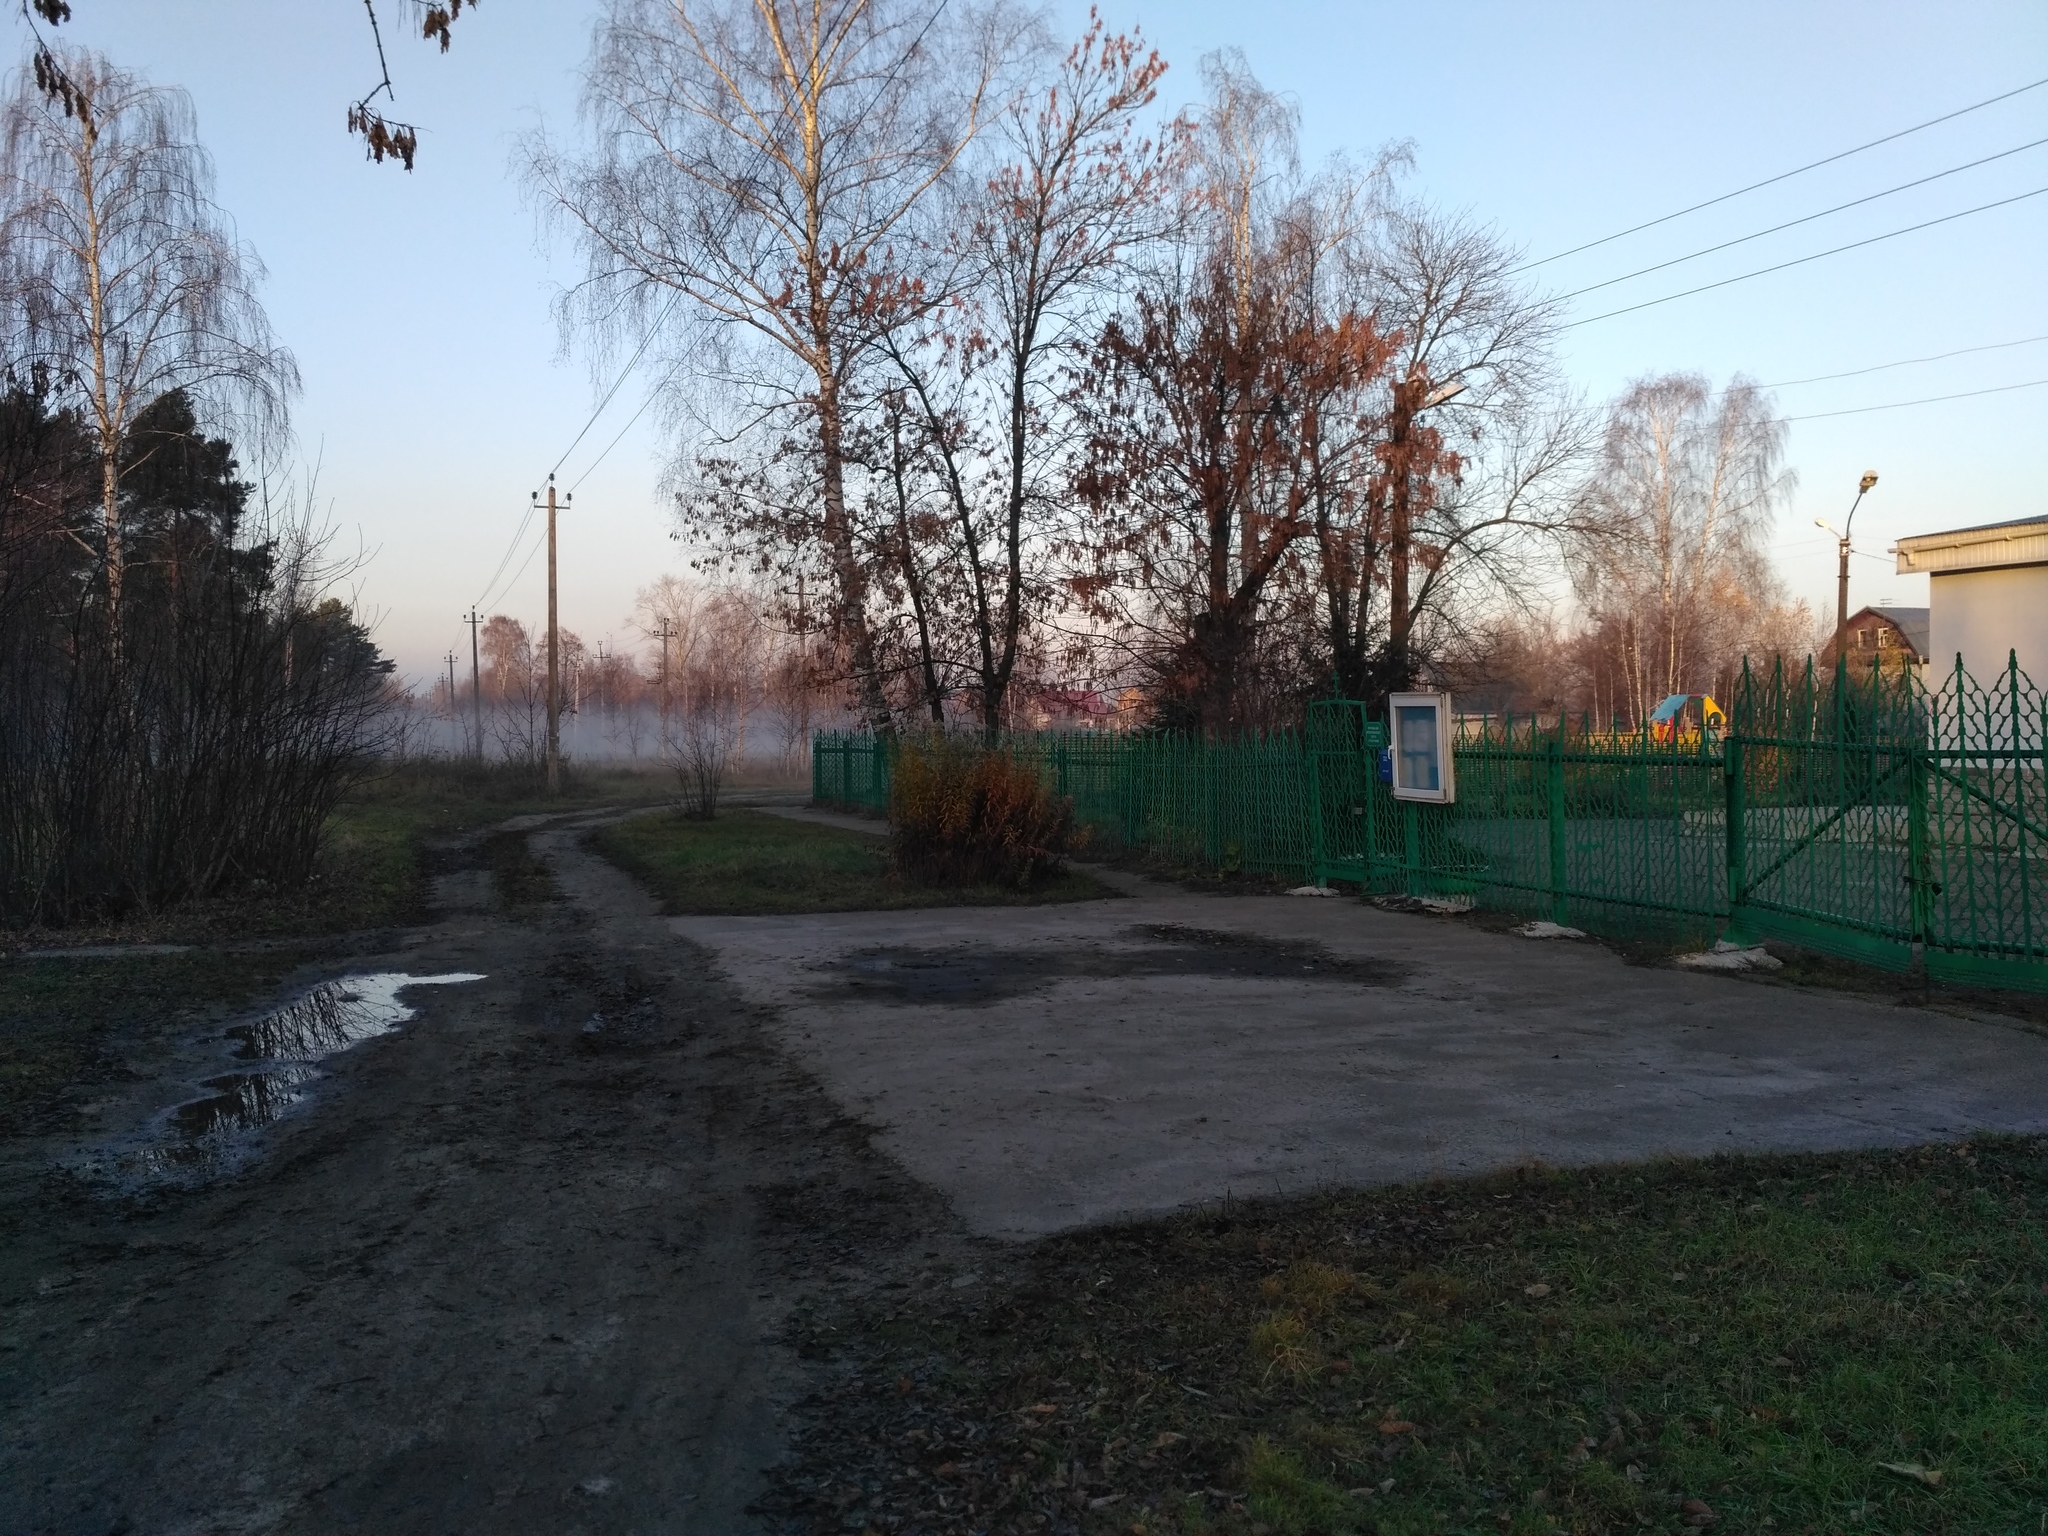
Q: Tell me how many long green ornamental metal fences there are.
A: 1